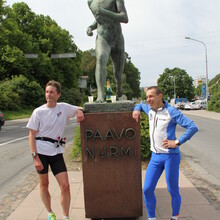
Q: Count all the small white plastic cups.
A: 2